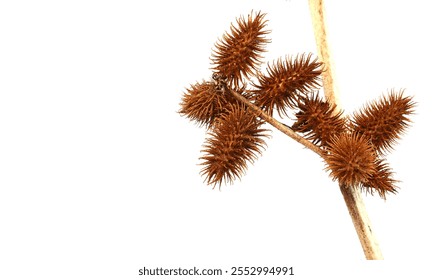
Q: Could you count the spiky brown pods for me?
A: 8